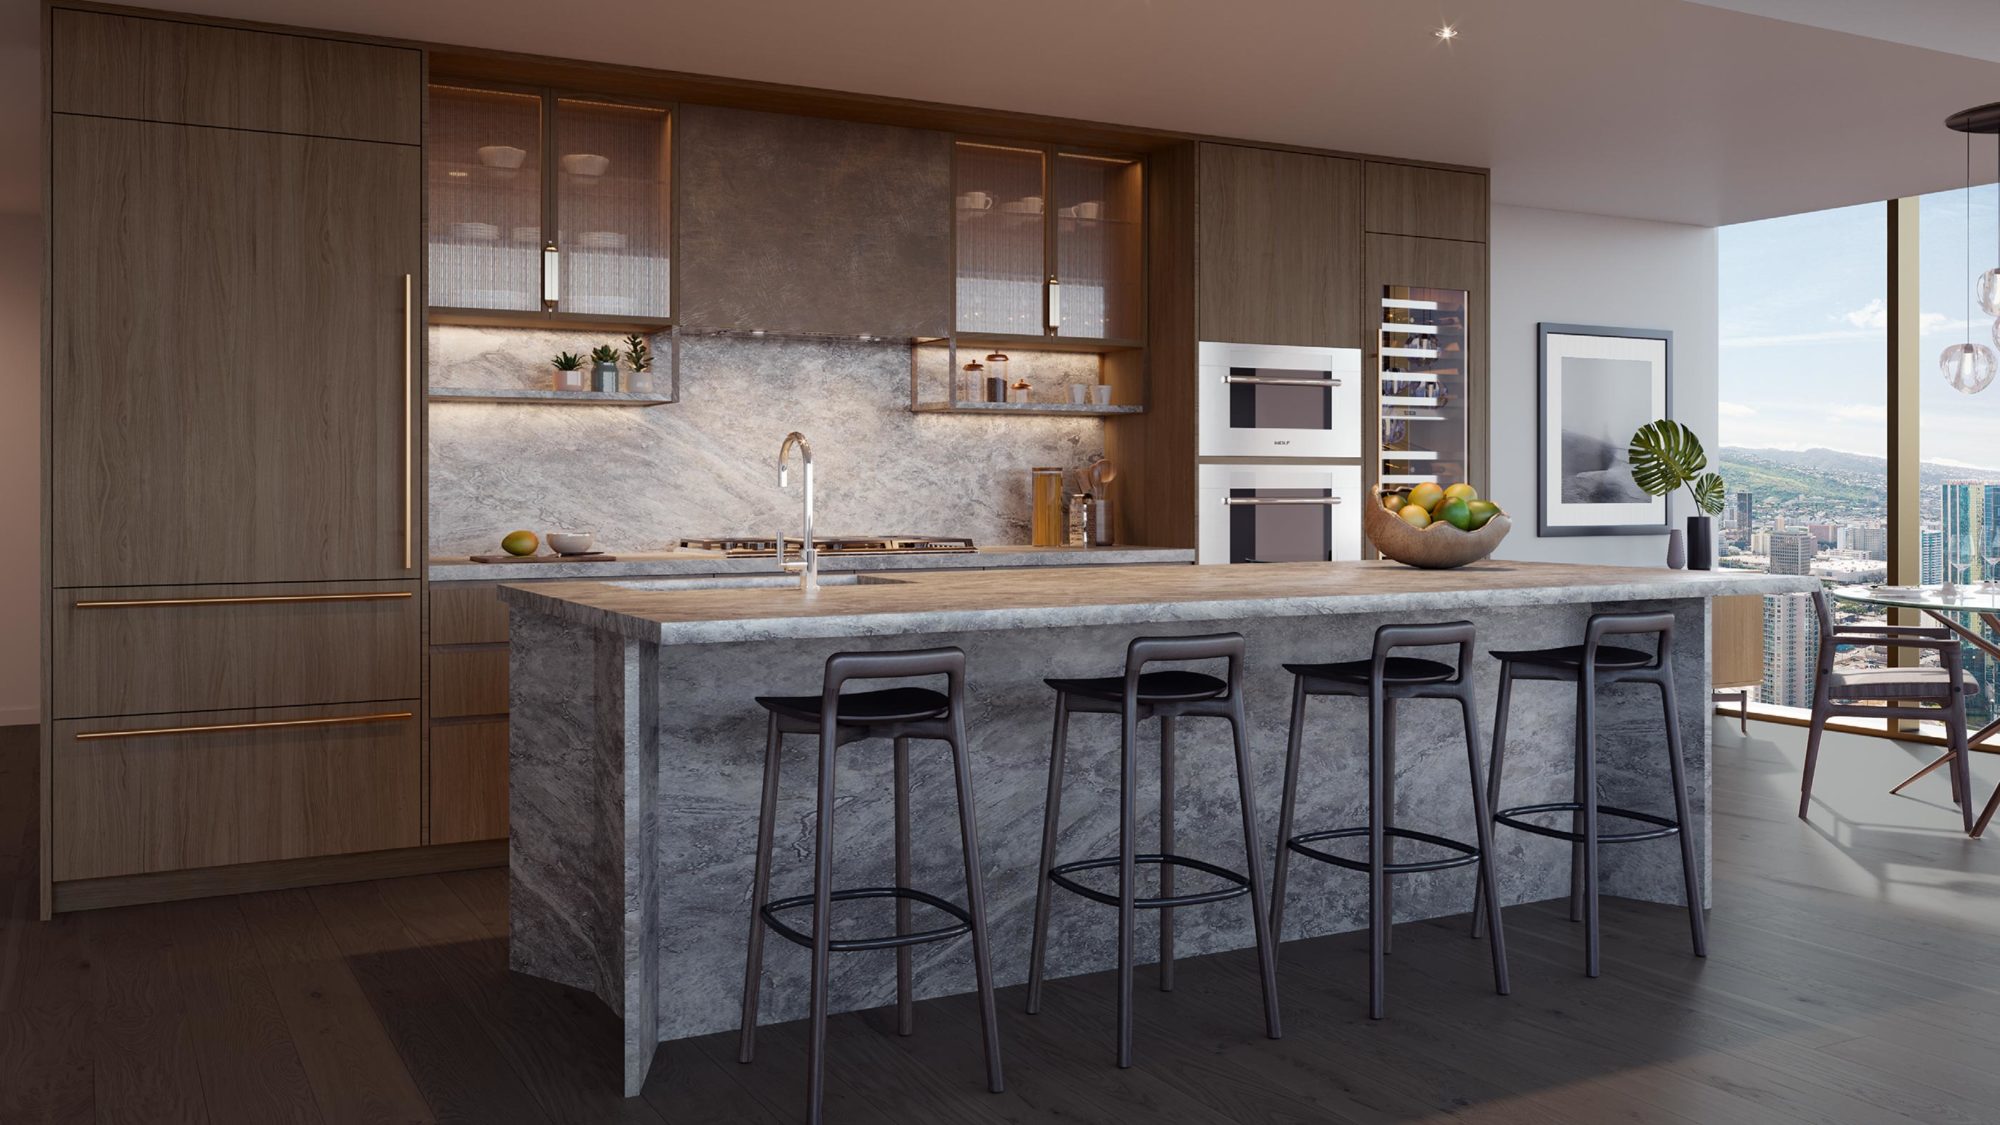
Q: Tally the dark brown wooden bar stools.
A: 4